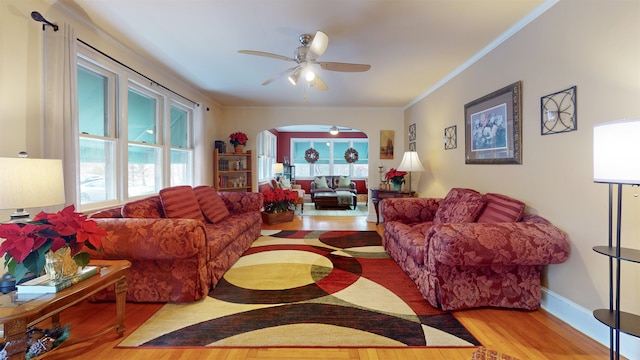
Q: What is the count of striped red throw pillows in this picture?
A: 3